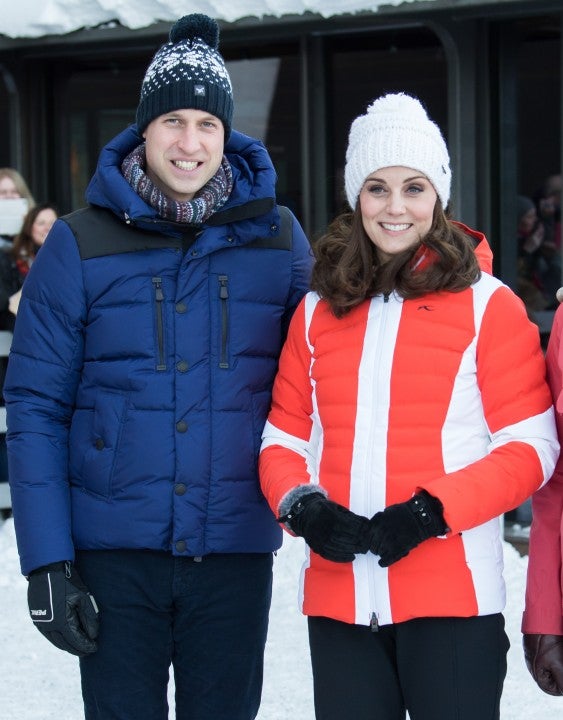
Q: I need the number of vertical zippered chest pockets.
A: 2